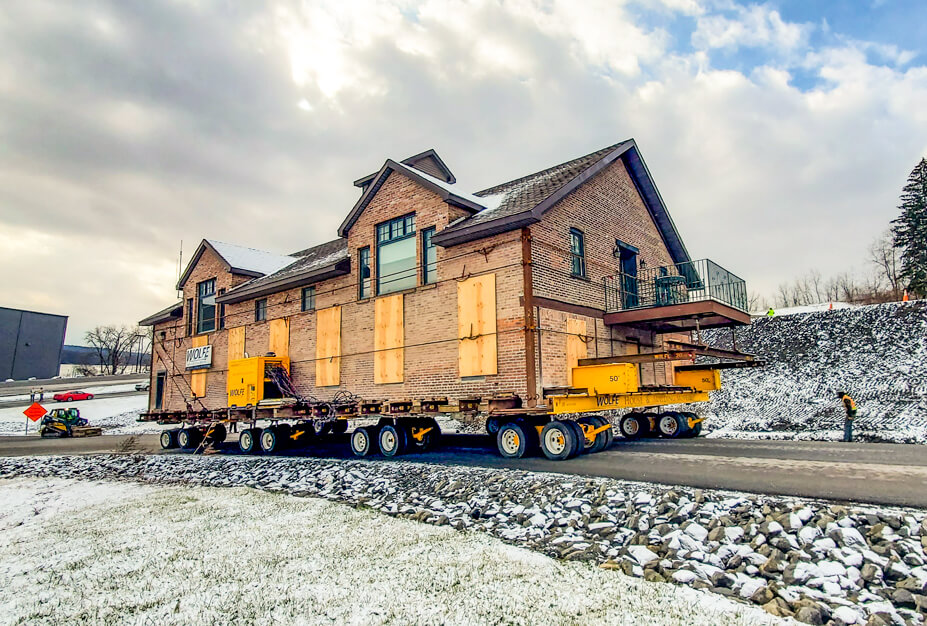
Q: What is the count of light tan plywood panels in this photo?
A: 7